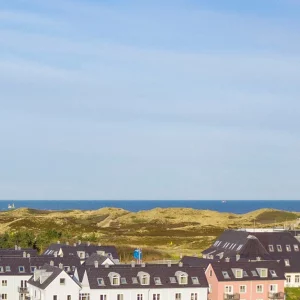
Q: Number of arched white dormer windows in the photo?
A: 3